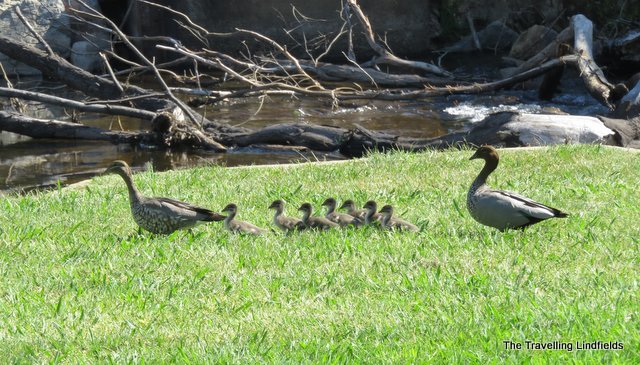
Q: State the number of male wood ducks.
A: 1